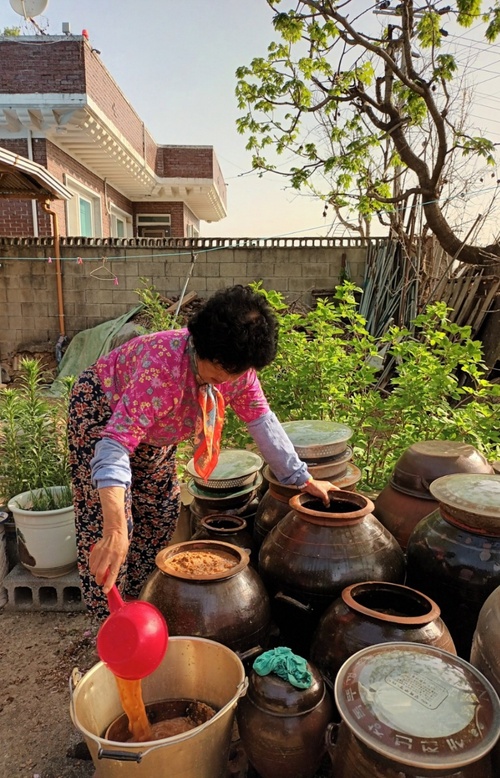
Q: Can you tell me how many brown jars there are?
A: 11